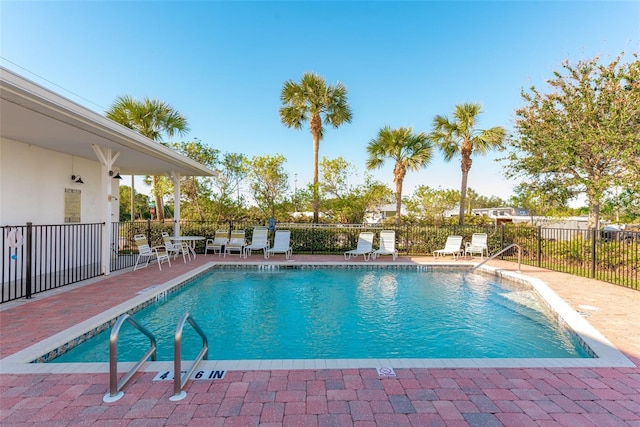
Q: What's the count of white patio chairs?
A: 10